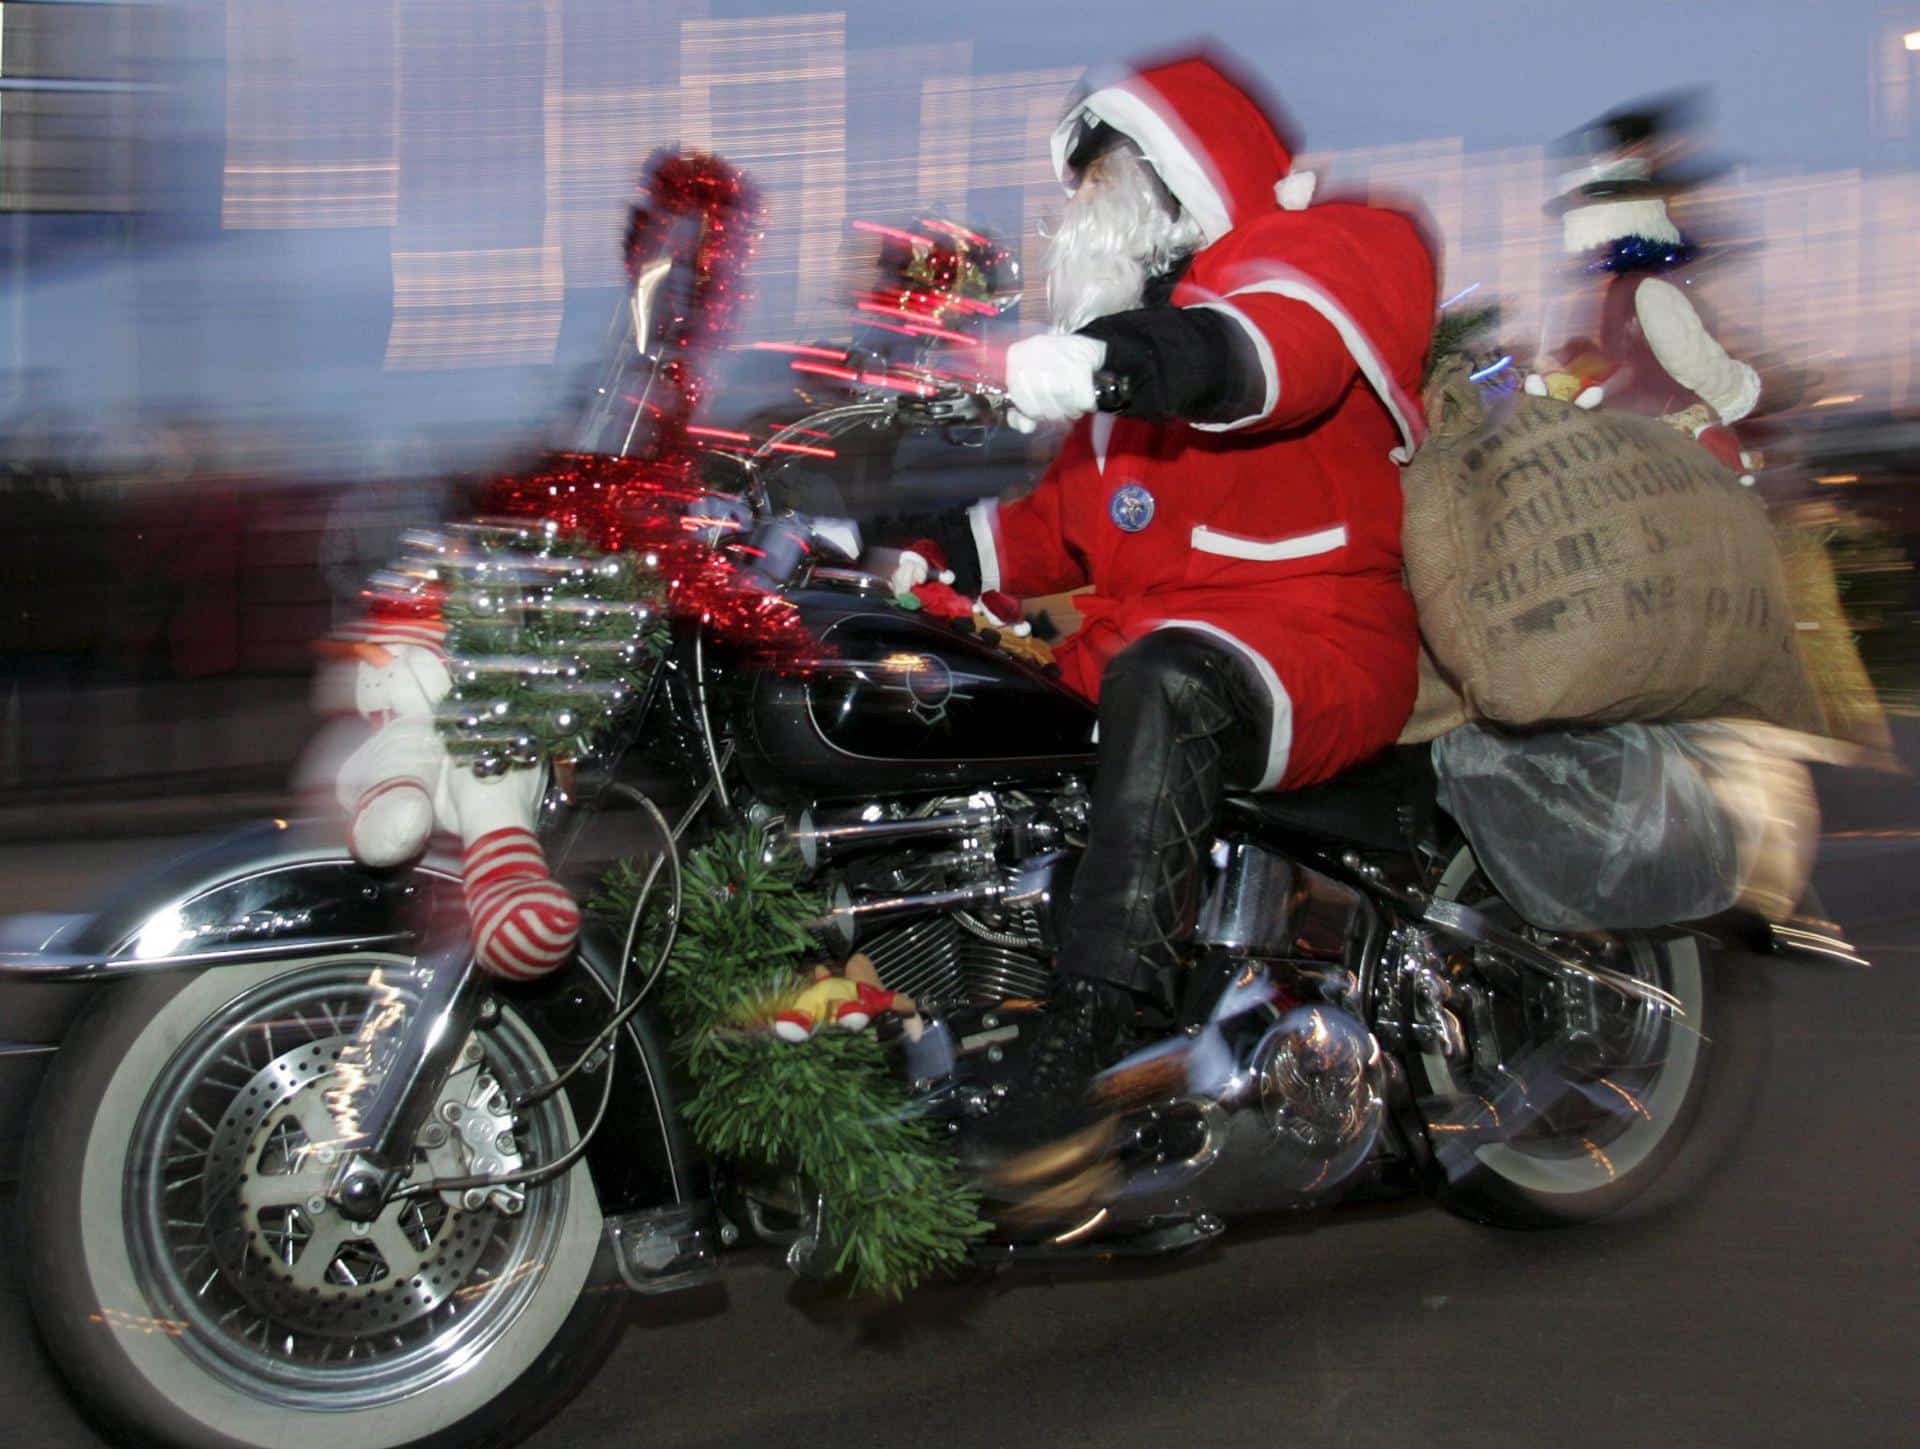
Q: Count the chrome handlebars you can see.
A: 1